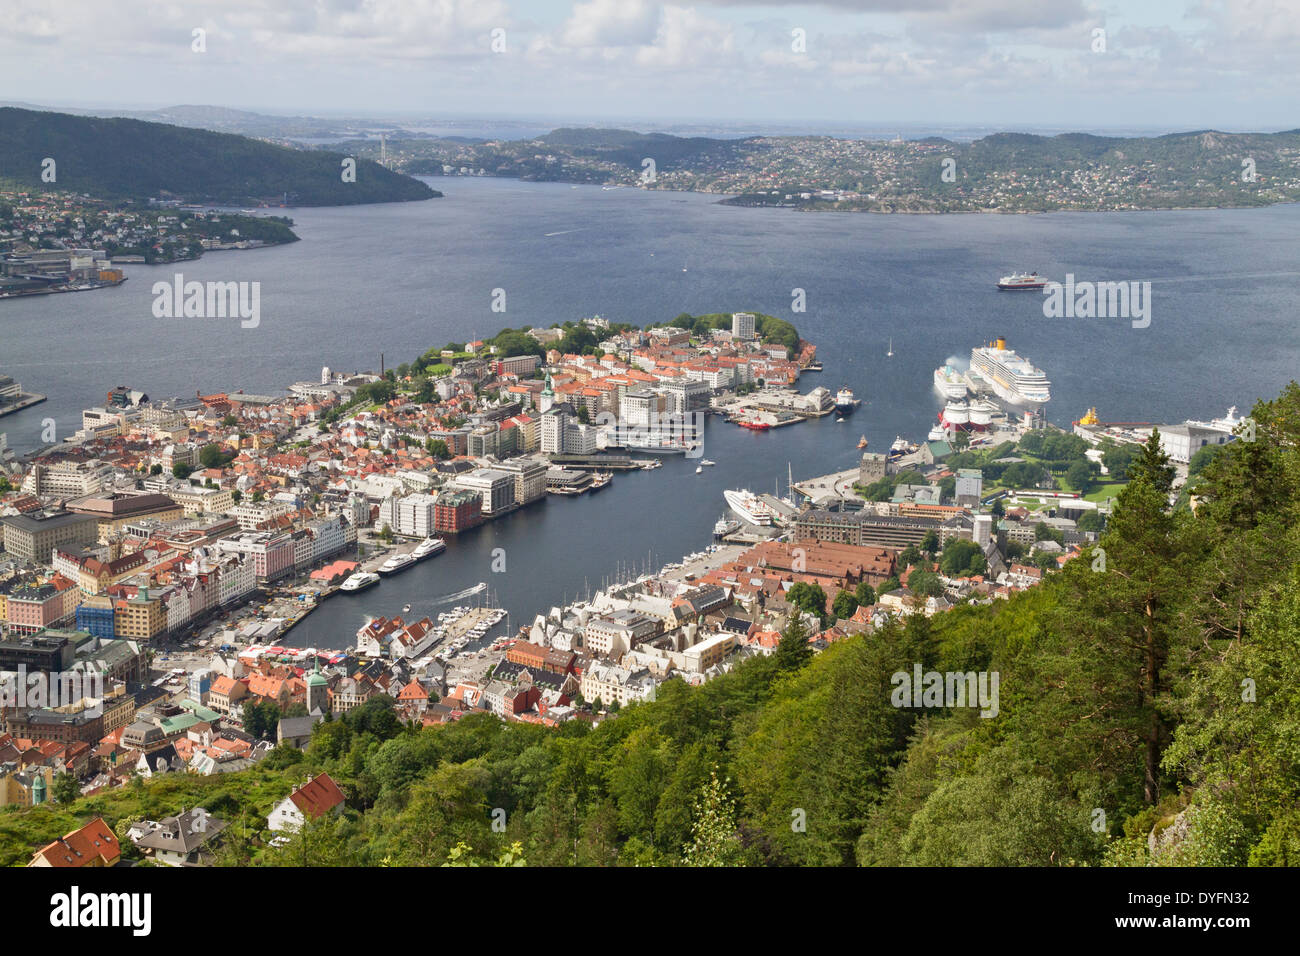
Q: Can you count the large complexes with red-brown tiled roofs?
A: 1